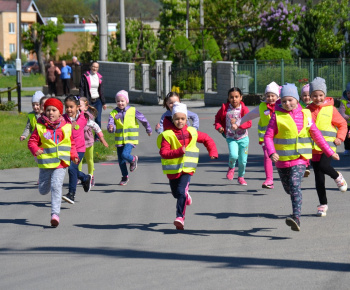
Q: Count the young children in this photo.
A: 14